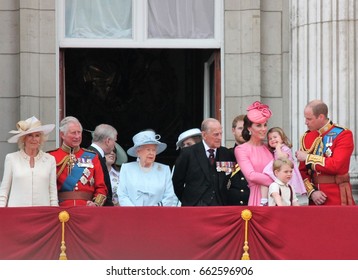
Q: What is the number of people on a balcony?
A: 12